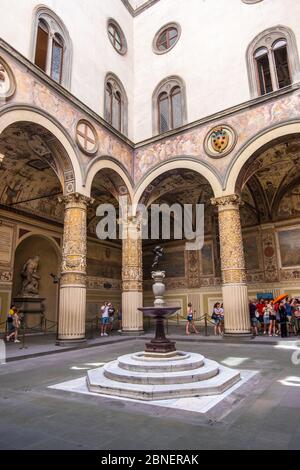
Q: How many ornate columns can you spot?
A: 3